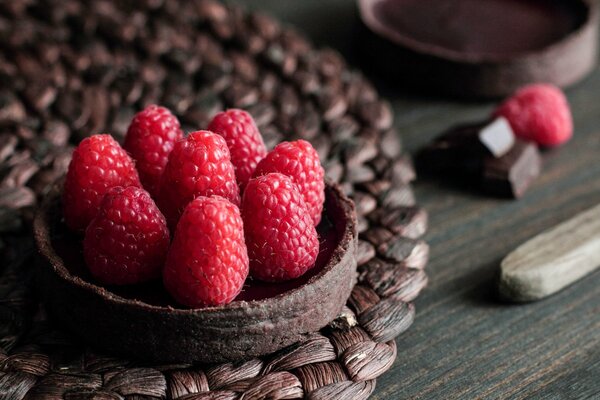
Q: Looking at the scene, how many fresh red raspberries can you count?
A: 9